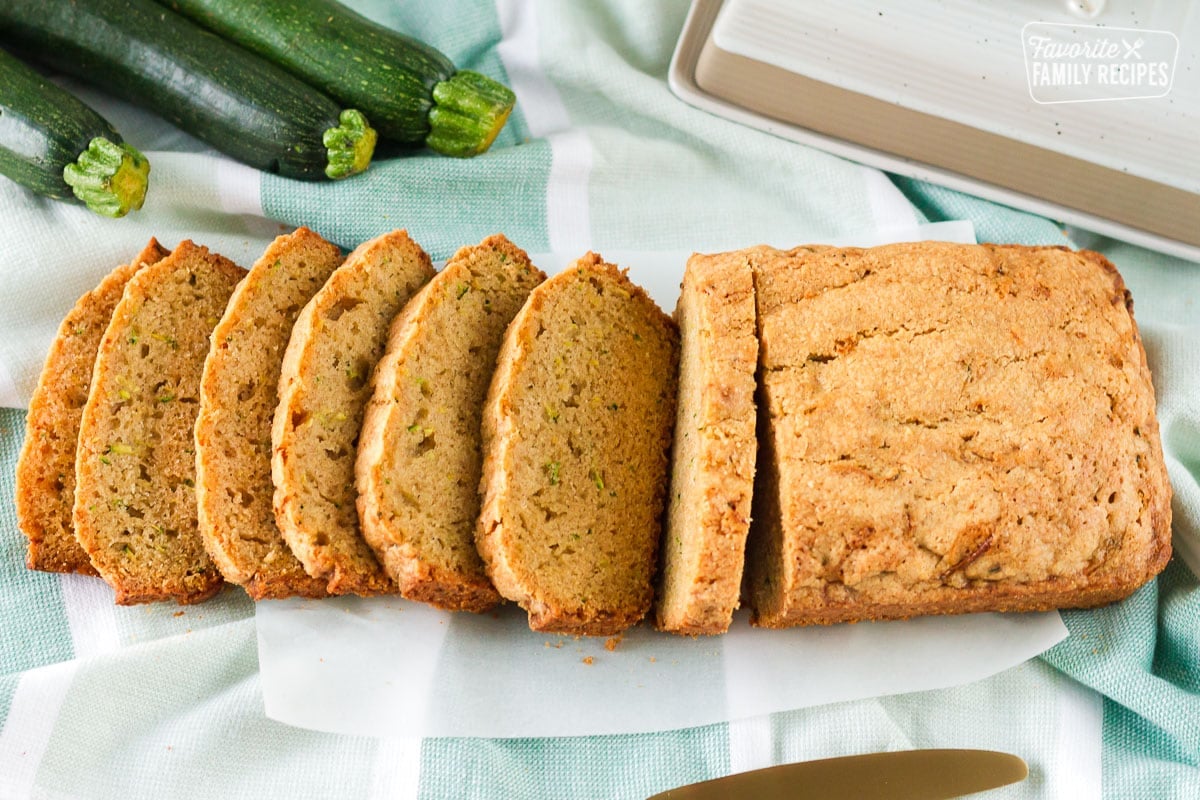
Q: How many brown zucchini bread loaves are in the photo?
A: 1